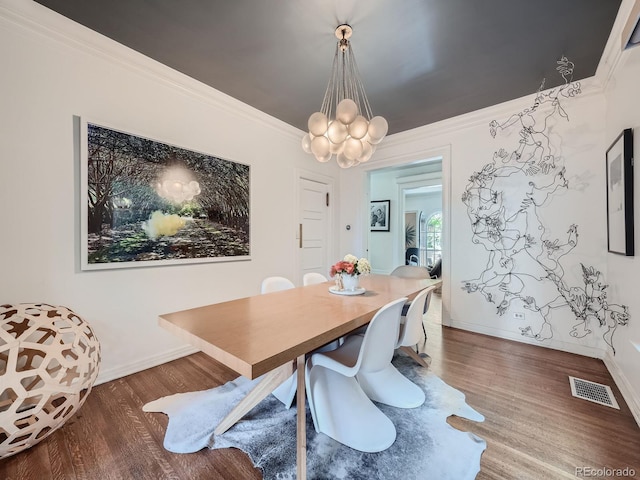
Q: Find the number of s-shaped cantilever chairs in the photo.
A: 4